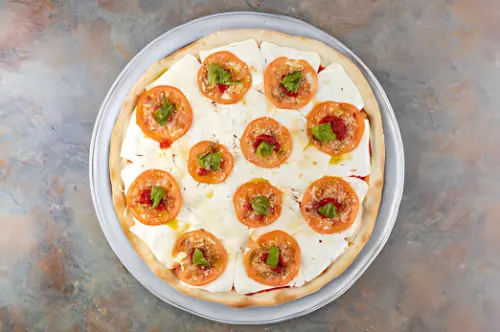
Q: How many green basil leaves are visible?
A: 11